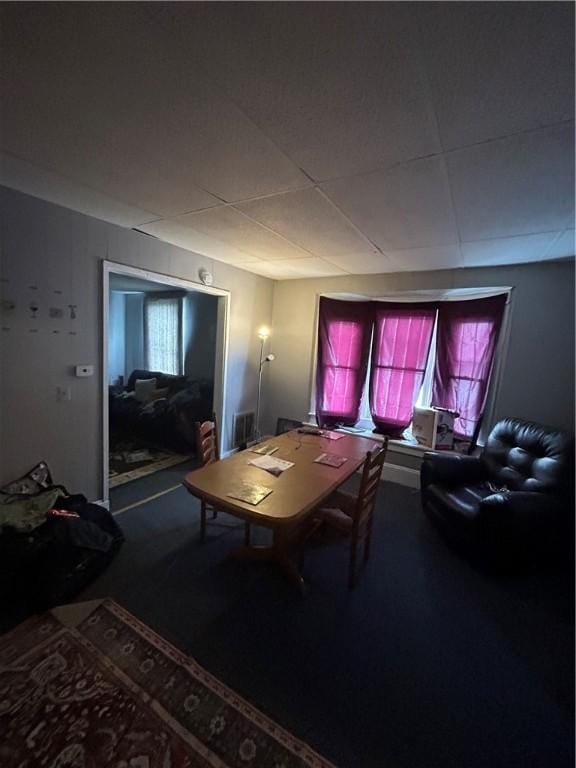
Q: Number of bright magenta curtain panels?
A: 3